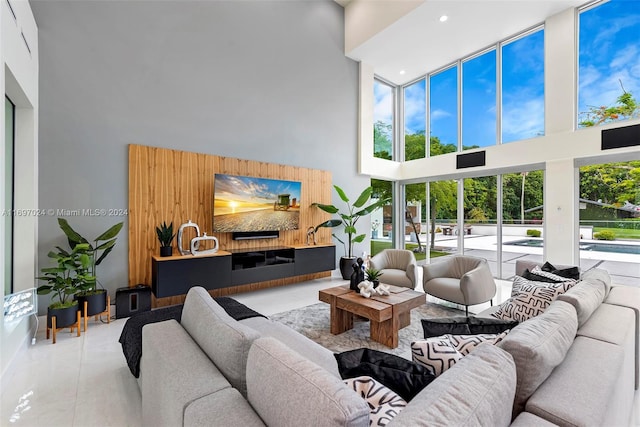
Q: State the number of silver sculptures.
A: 2